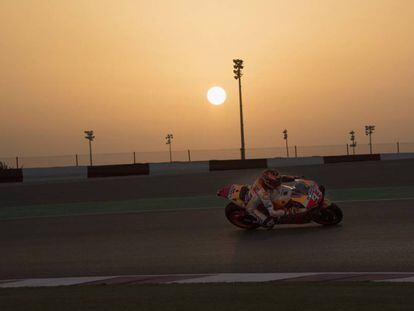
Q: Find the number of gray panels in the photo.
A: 4